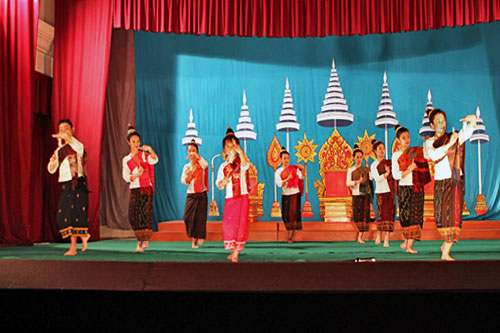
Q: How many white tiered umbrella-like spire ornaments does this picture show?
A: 7